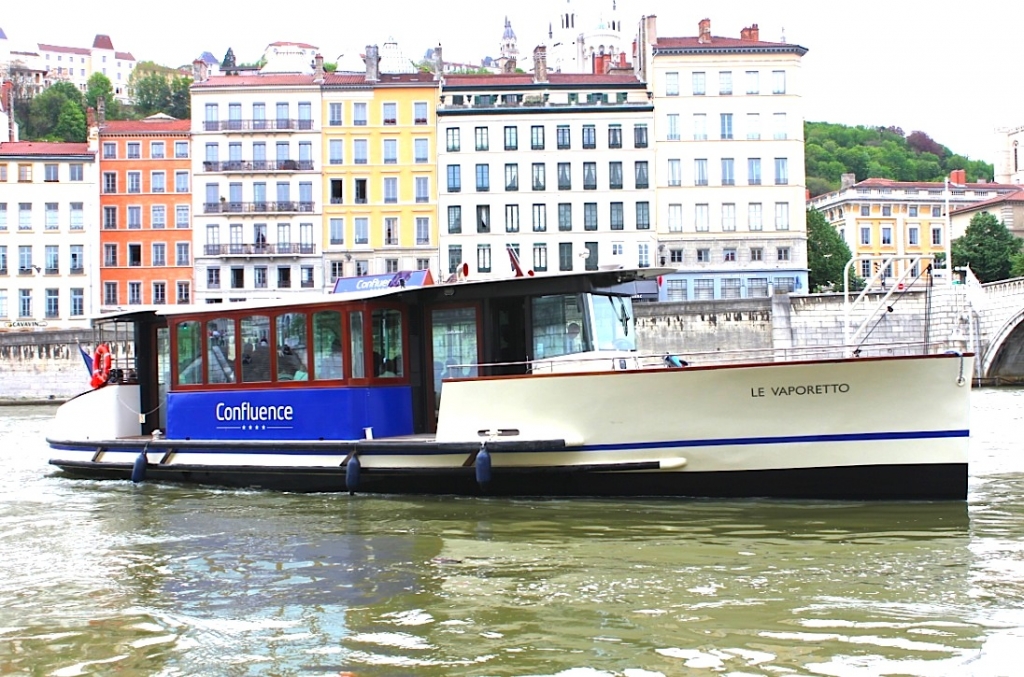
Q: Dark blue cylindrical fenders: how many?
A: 3